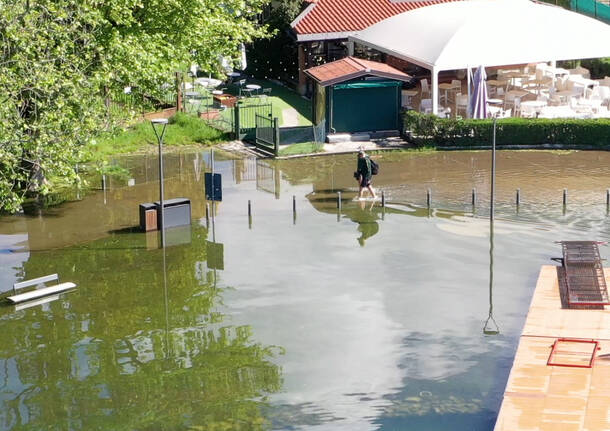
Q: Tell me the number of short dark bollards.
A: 10